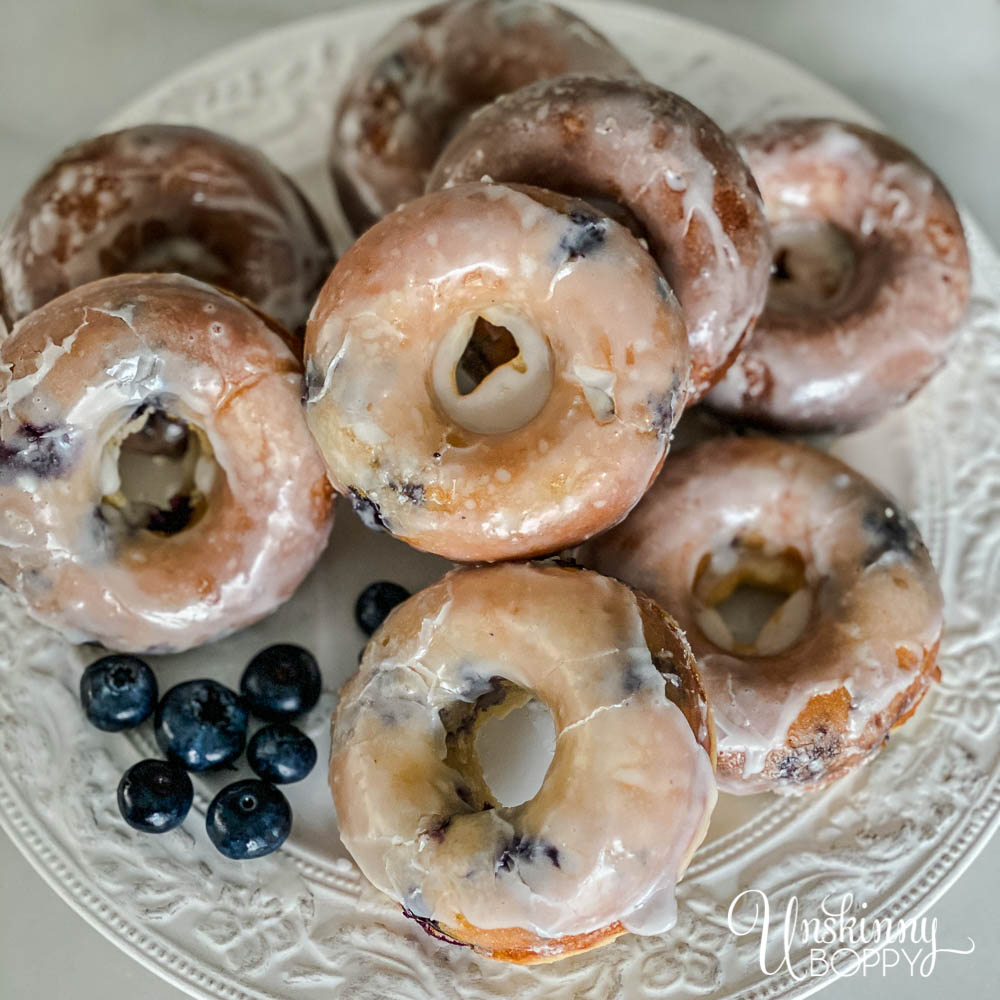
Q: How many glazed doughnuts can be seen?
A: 8